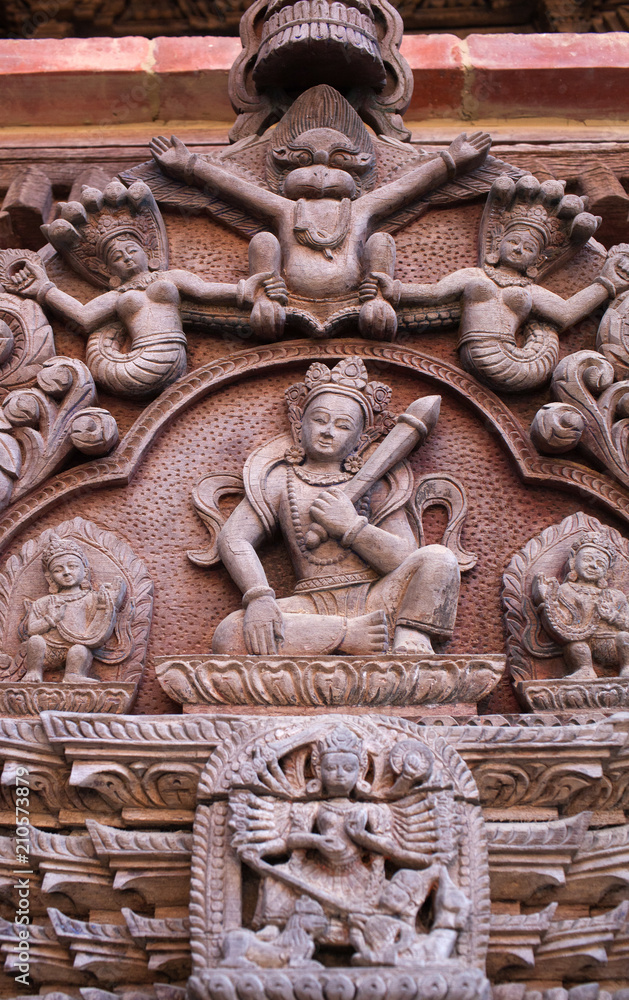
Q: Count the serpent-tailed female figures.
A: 2